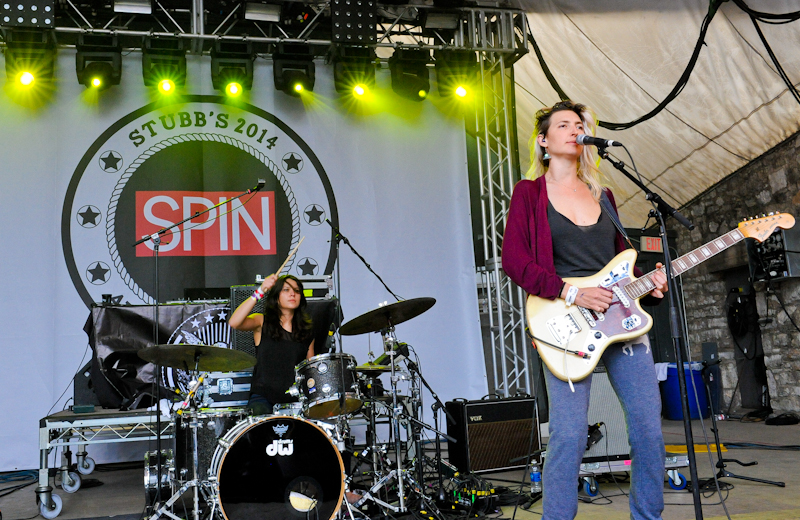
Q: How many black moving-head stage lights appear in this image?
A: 8